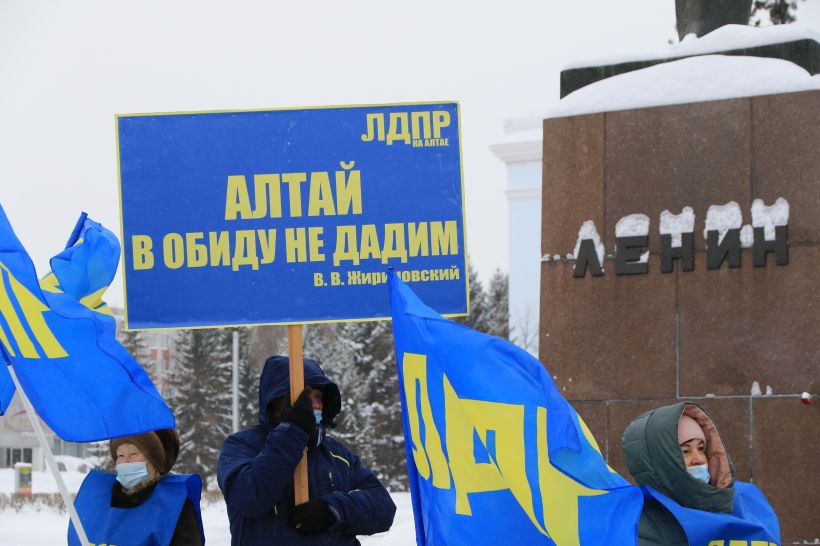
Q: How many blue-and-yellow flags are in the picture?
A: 3